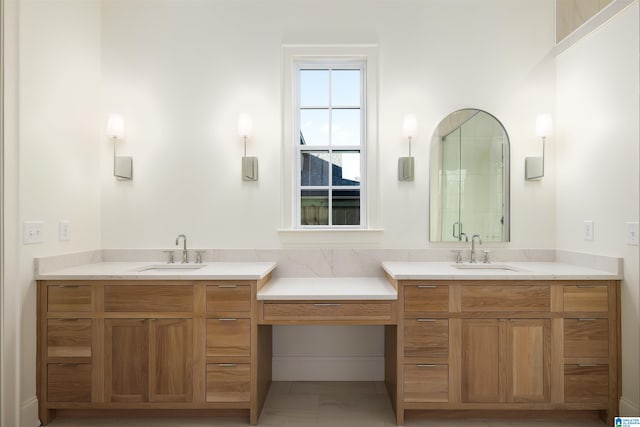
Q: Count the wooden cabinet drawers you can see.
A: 13